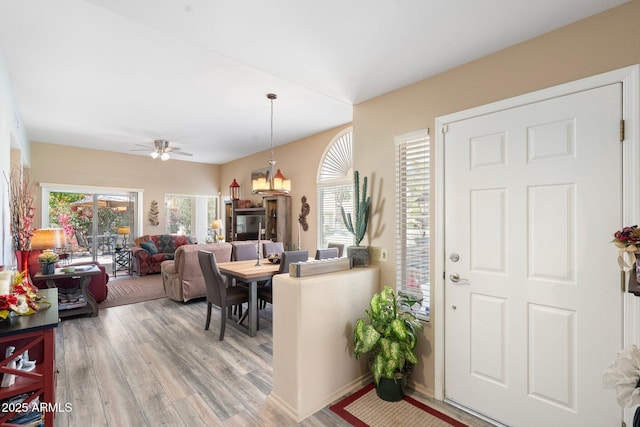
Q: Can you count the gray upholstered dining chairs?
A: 6